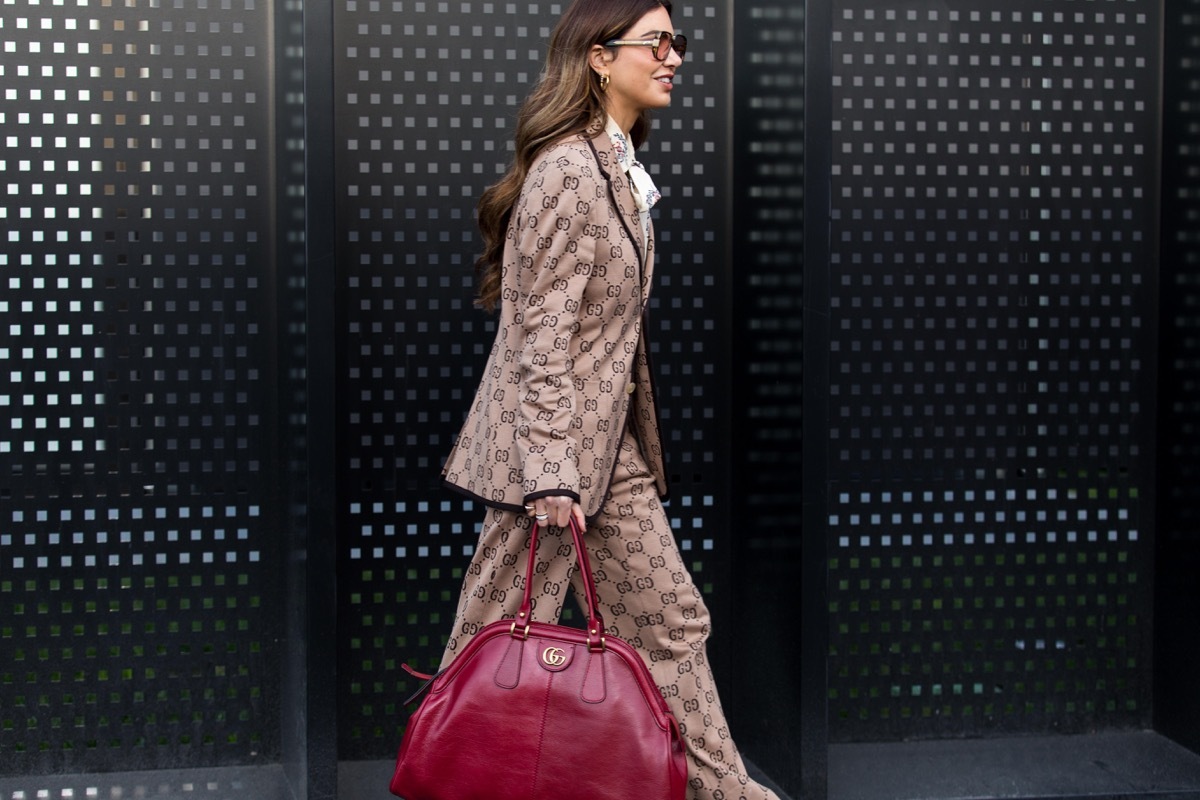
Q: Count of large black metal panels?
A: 3